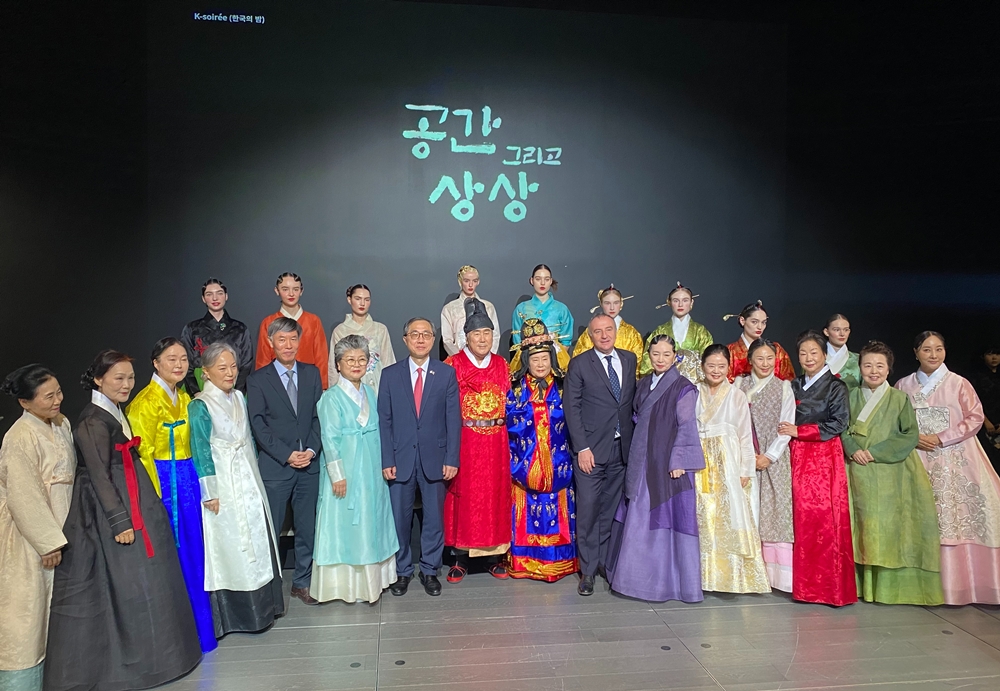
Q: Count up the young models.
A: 9